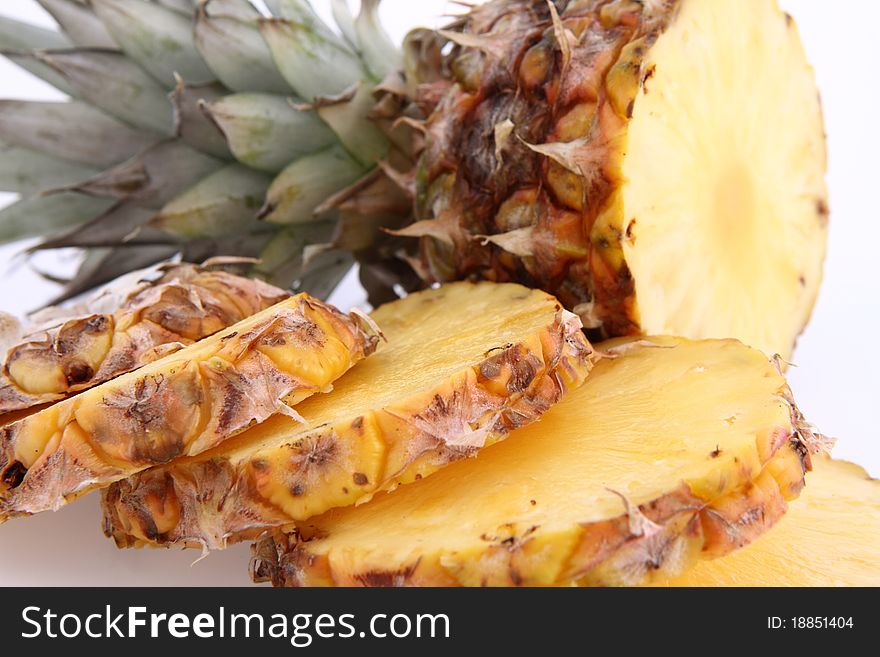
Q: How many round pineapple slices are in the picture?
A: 5